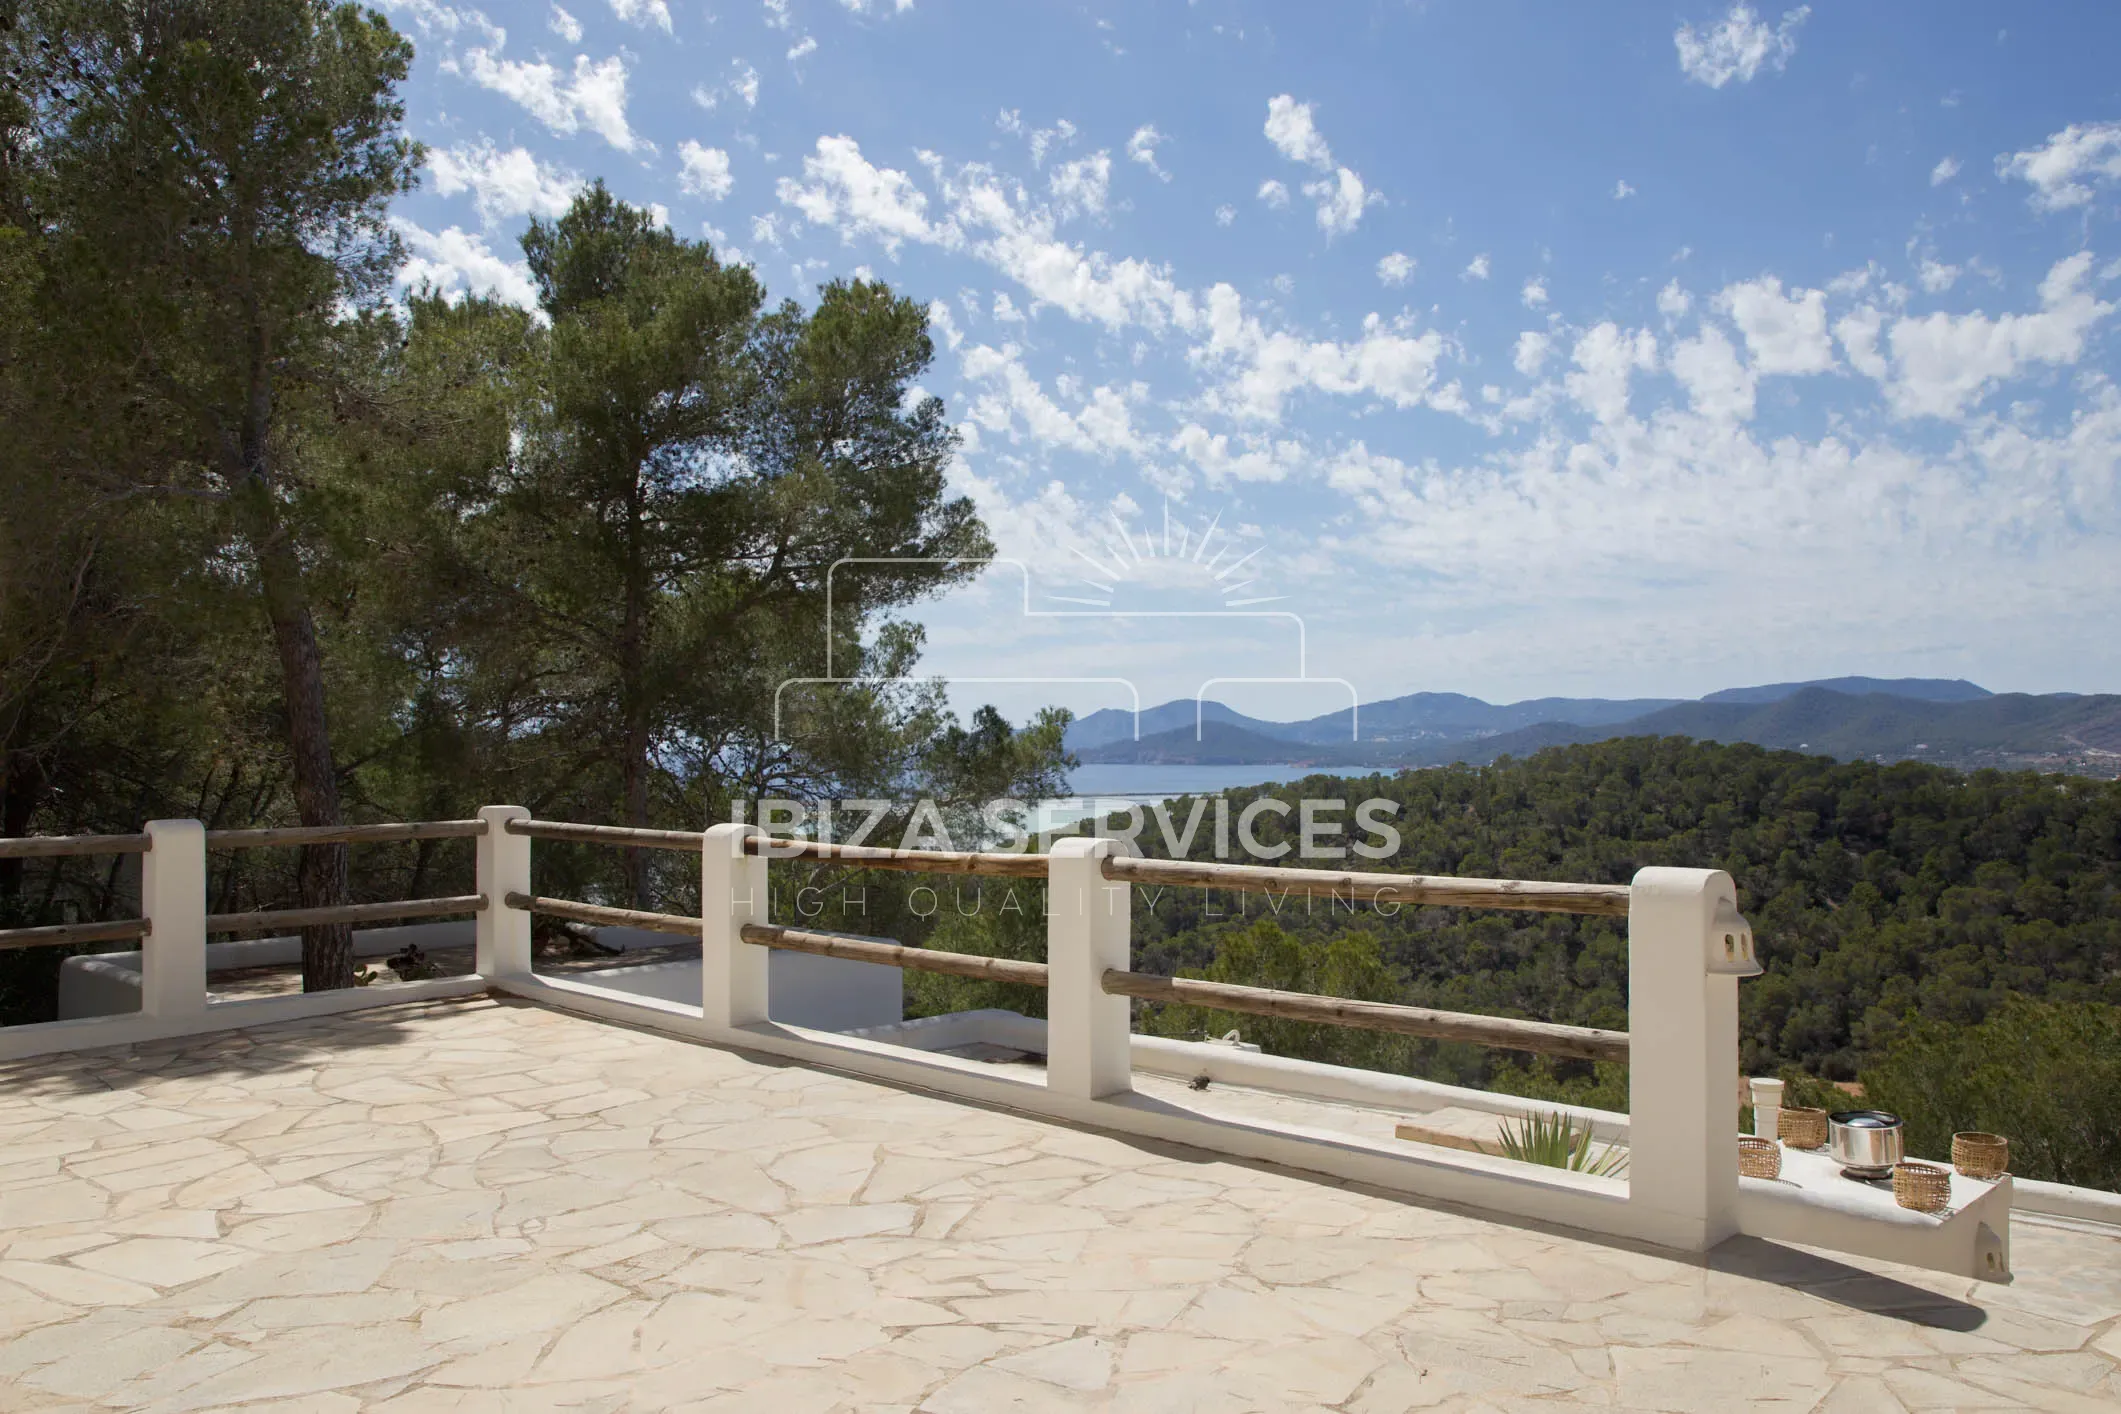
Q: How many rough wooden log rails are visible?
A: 10